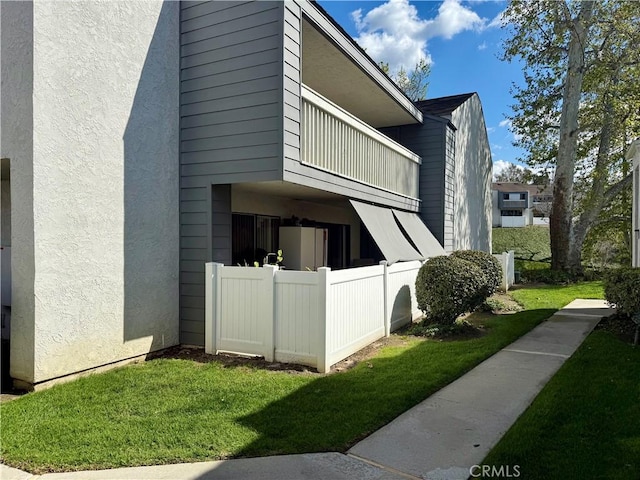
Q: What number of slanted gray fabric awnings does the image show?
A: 2